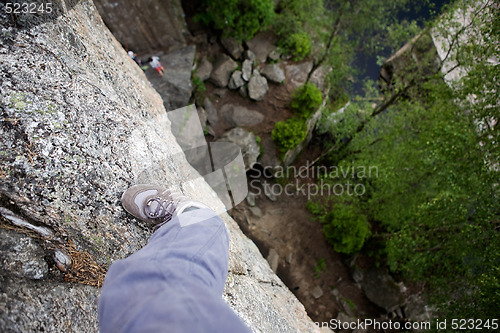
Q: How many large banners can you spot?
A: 0